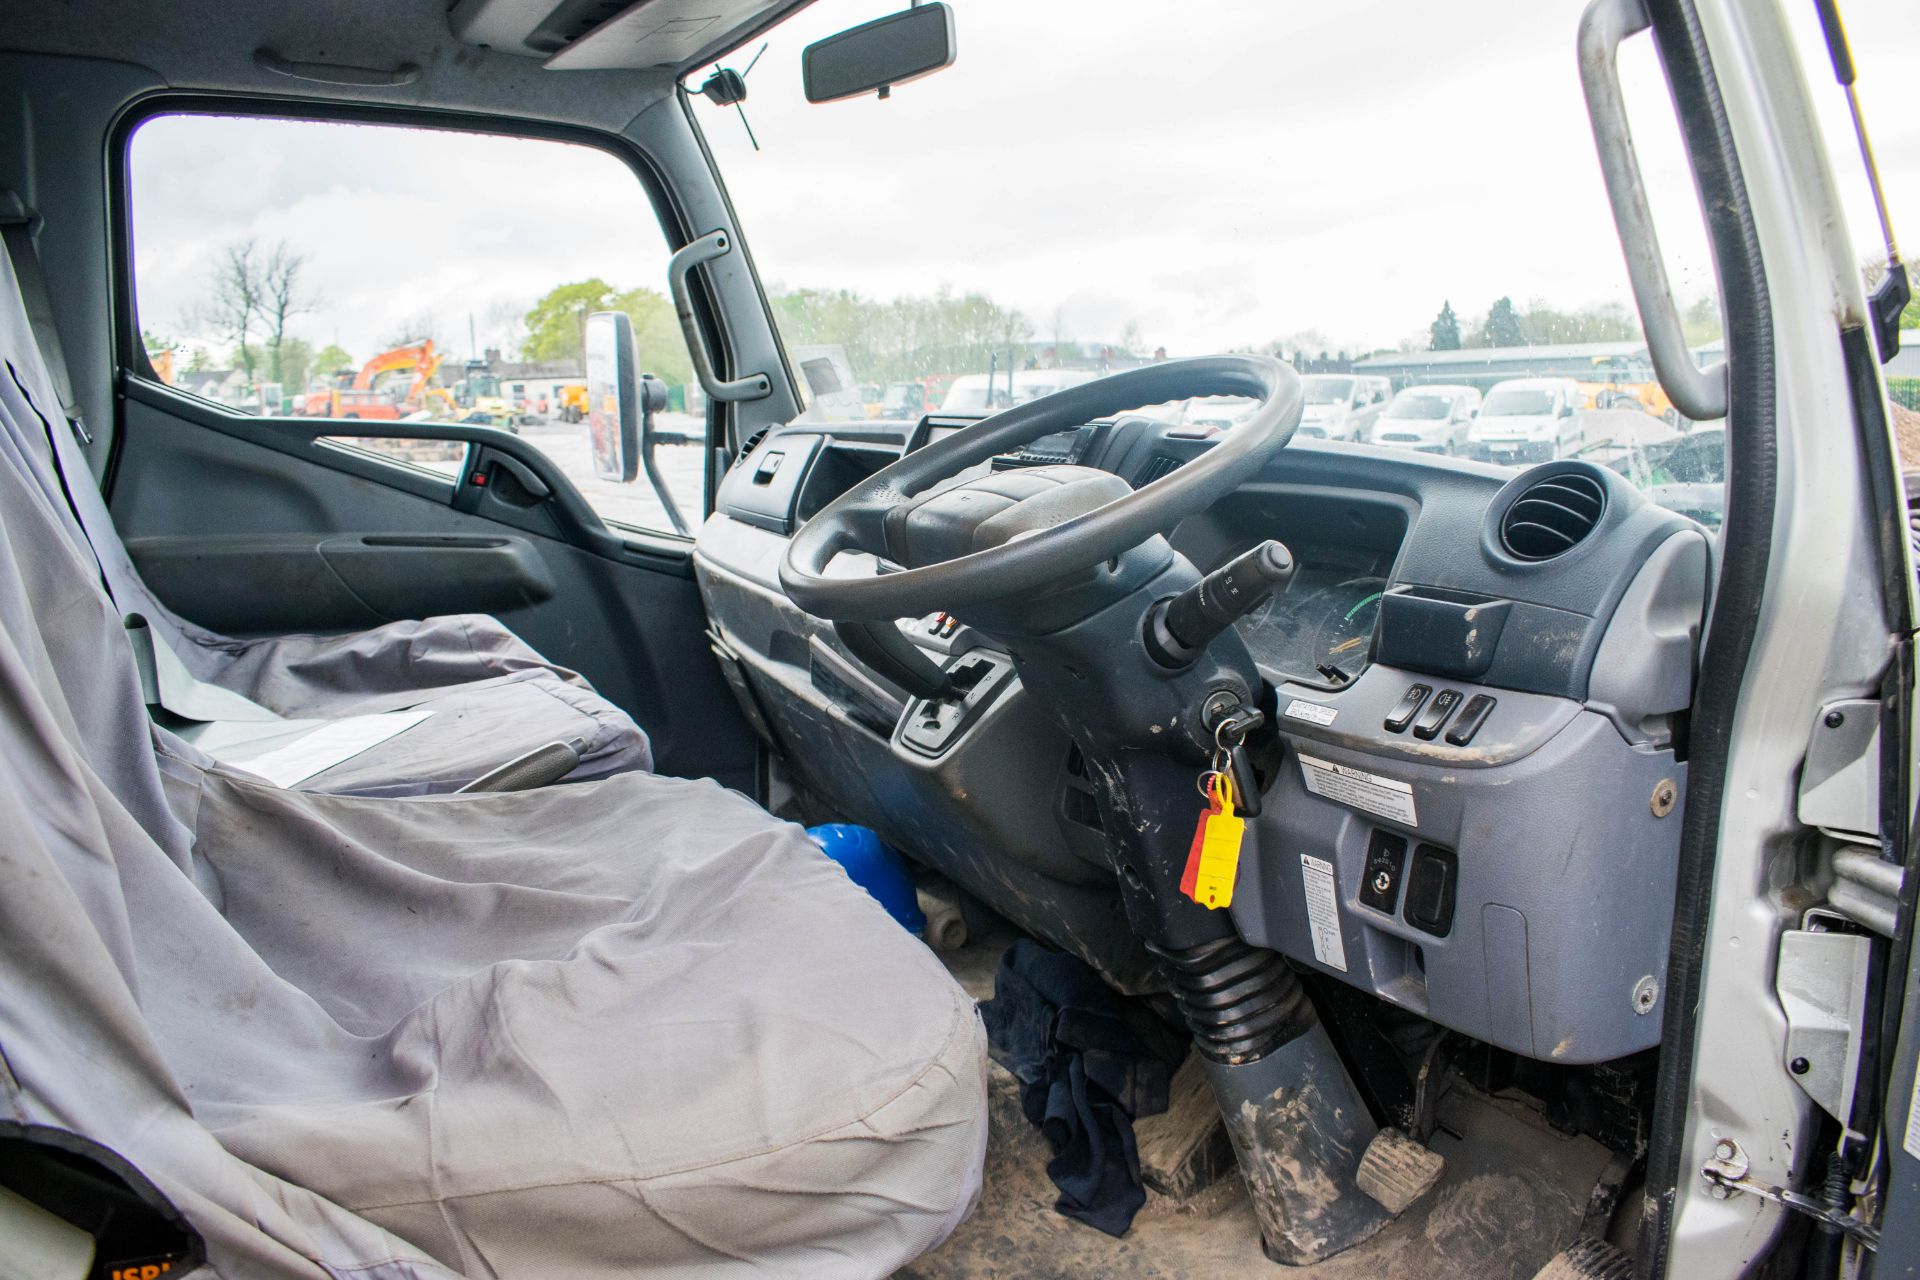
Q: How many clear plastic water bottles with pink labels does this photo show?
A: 0